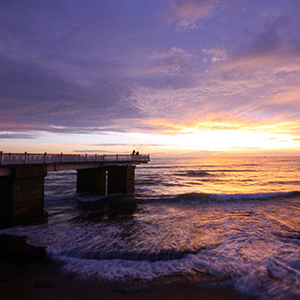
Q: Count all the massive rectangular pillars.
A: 3